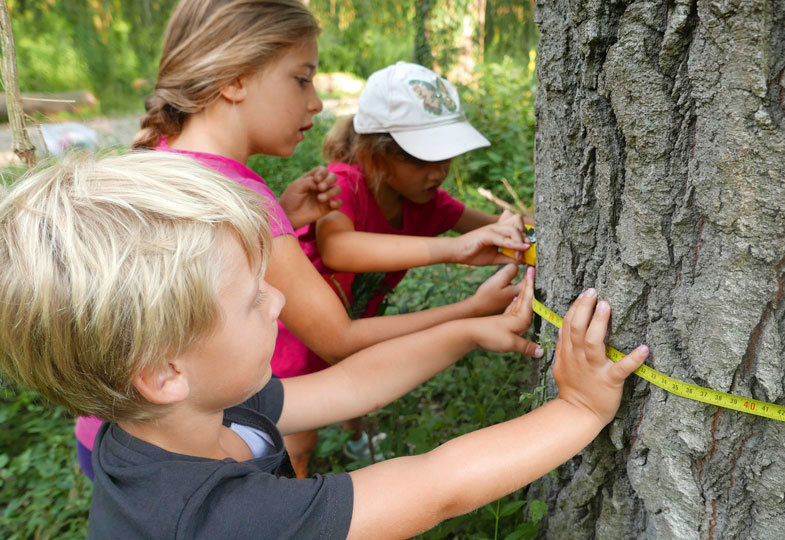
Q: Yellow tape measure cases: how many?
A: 1